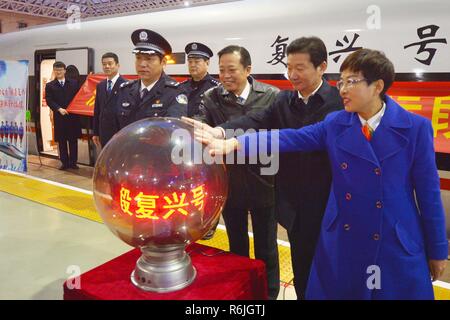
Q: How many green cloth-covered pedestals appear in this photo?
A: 0